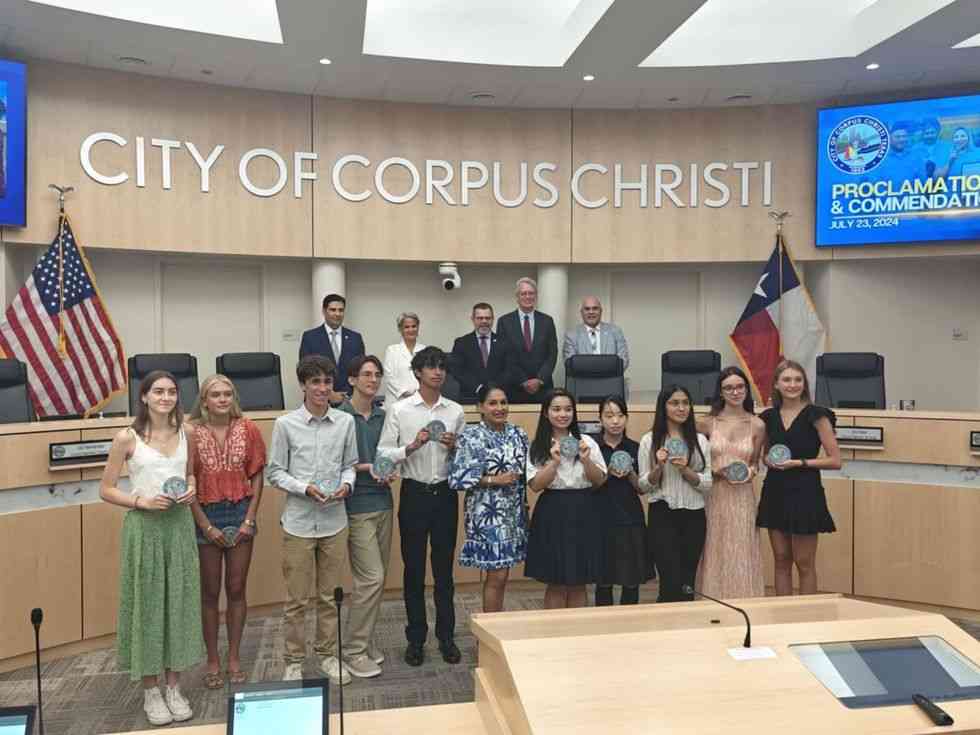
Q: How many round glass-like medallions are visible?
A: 10